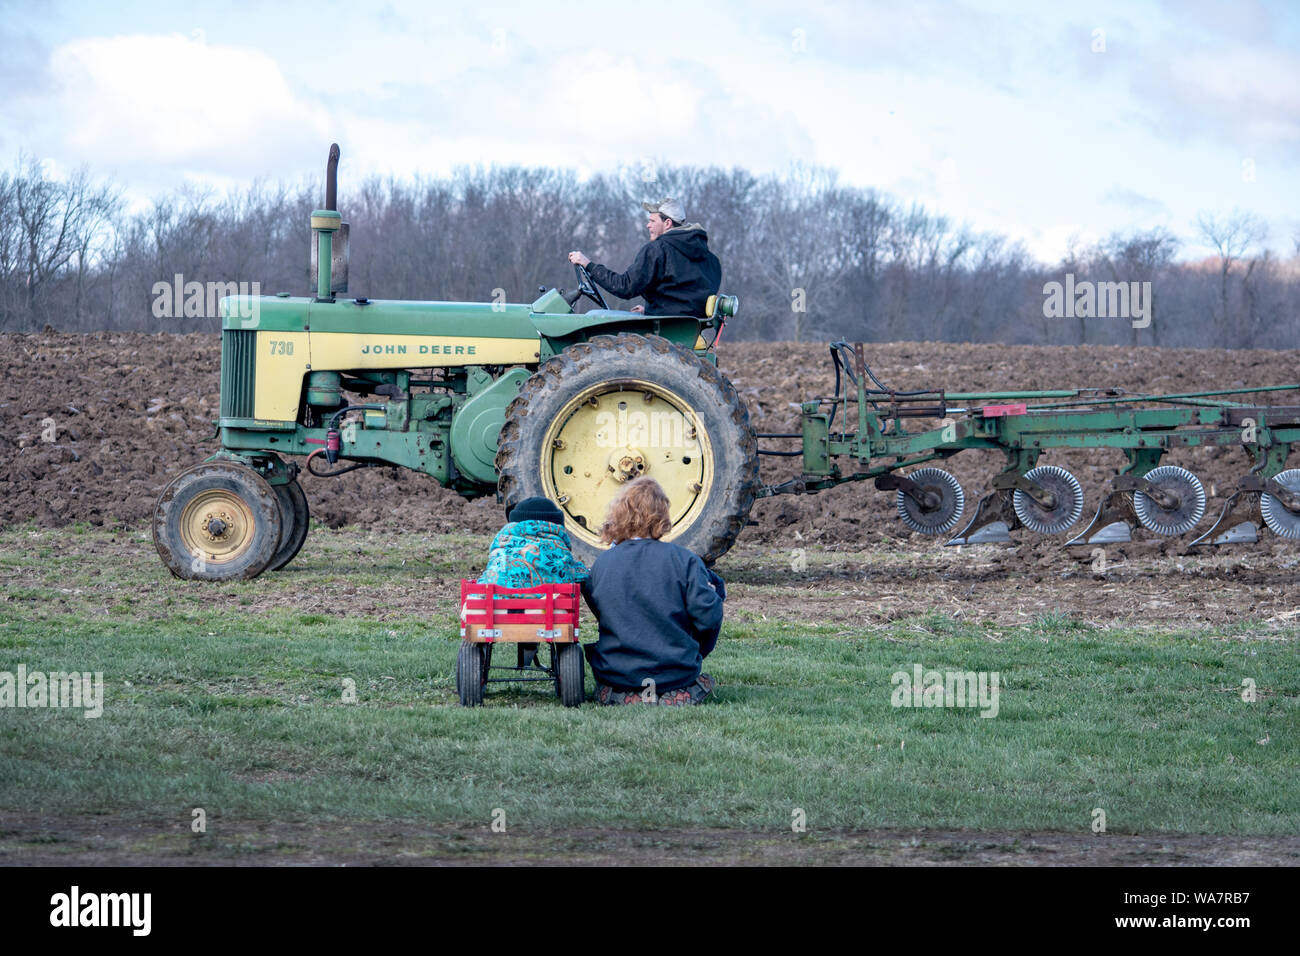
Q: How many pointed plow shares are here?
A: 3